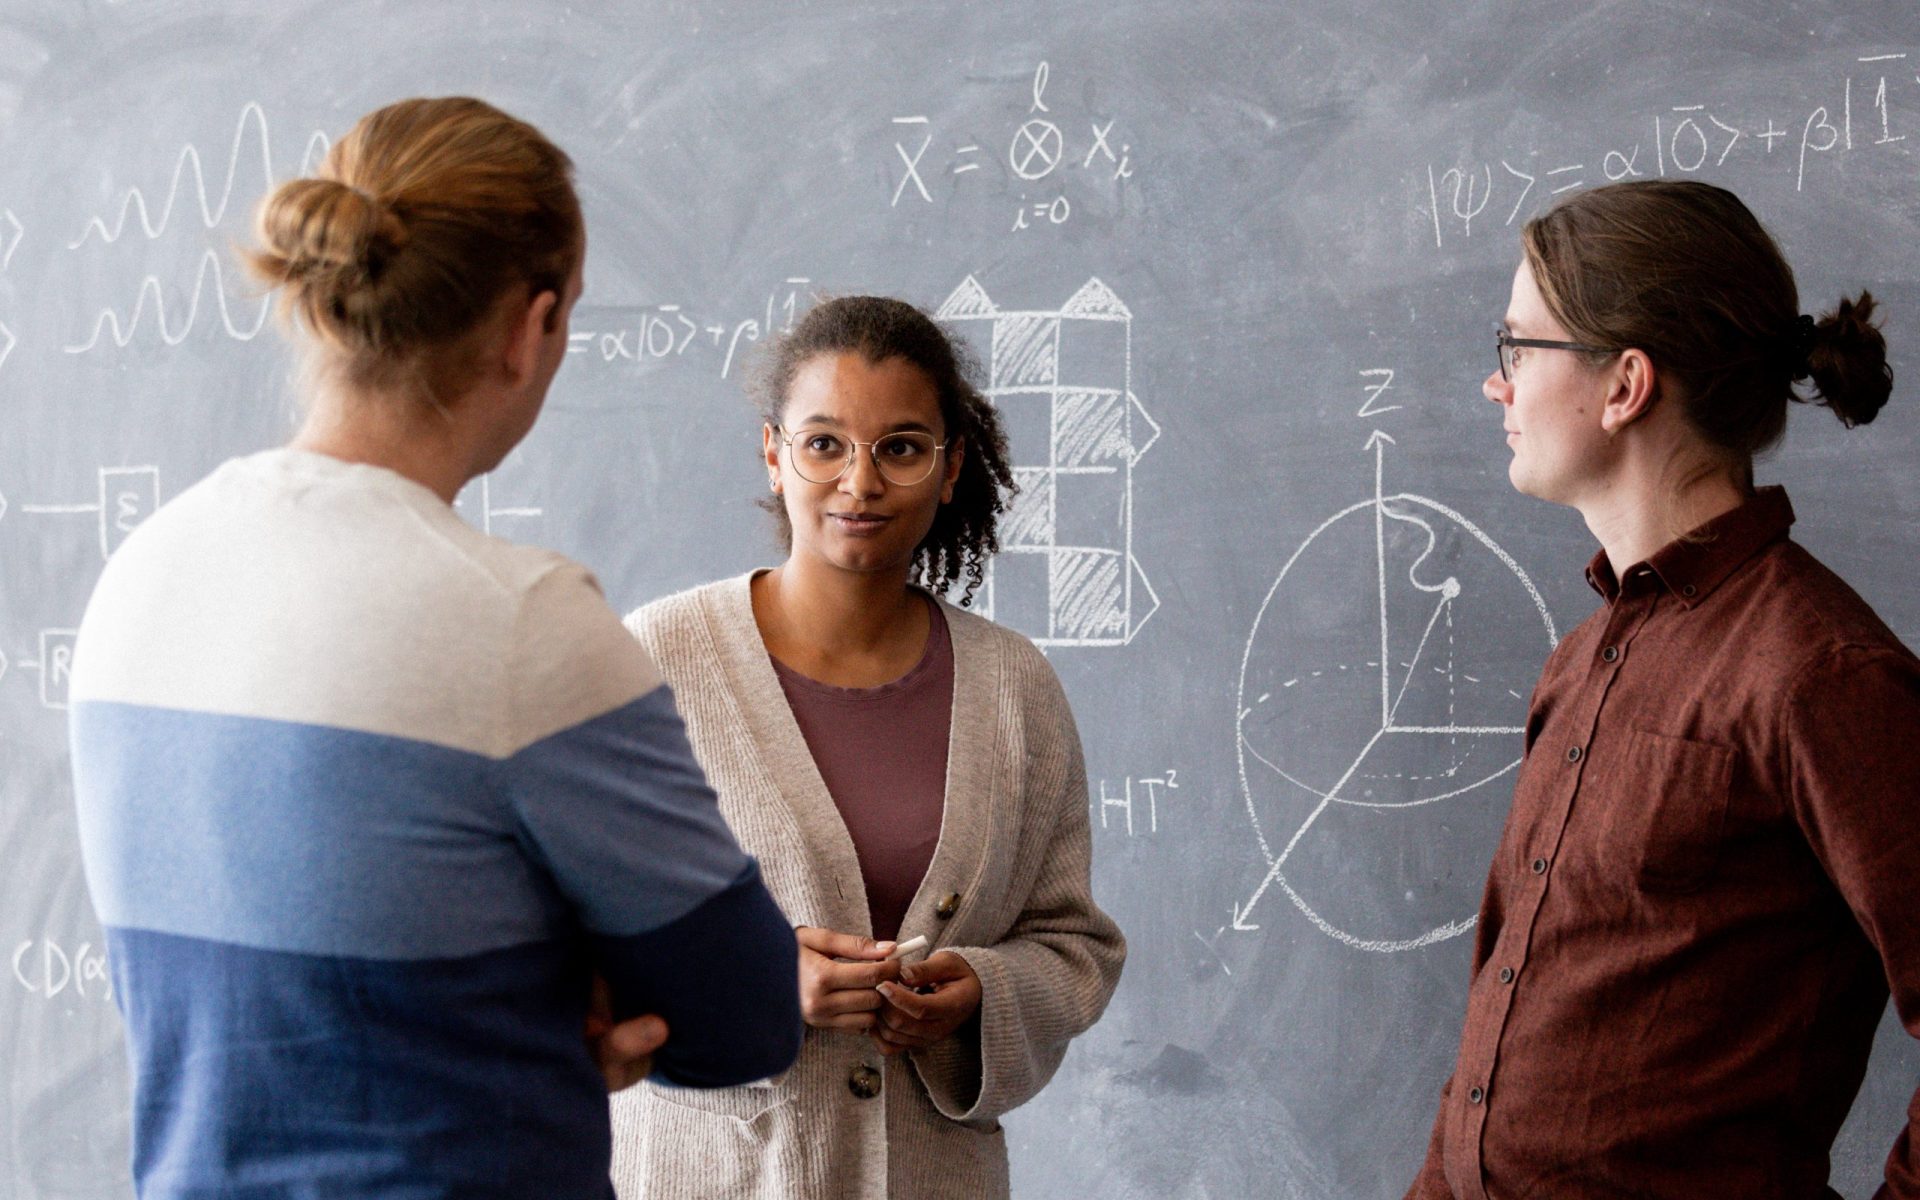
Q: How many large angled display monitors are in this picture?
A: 0